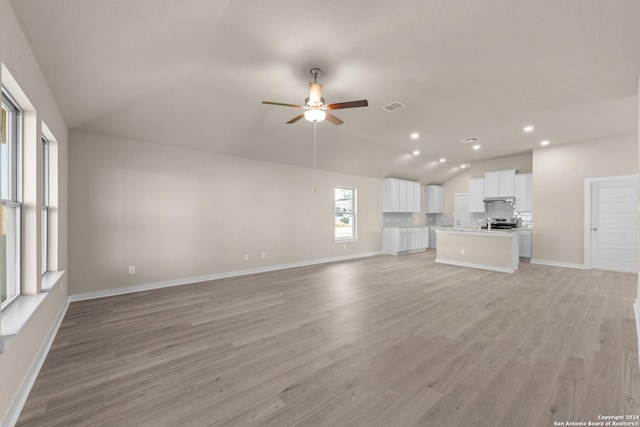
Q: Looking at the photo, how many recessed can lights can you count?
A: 7